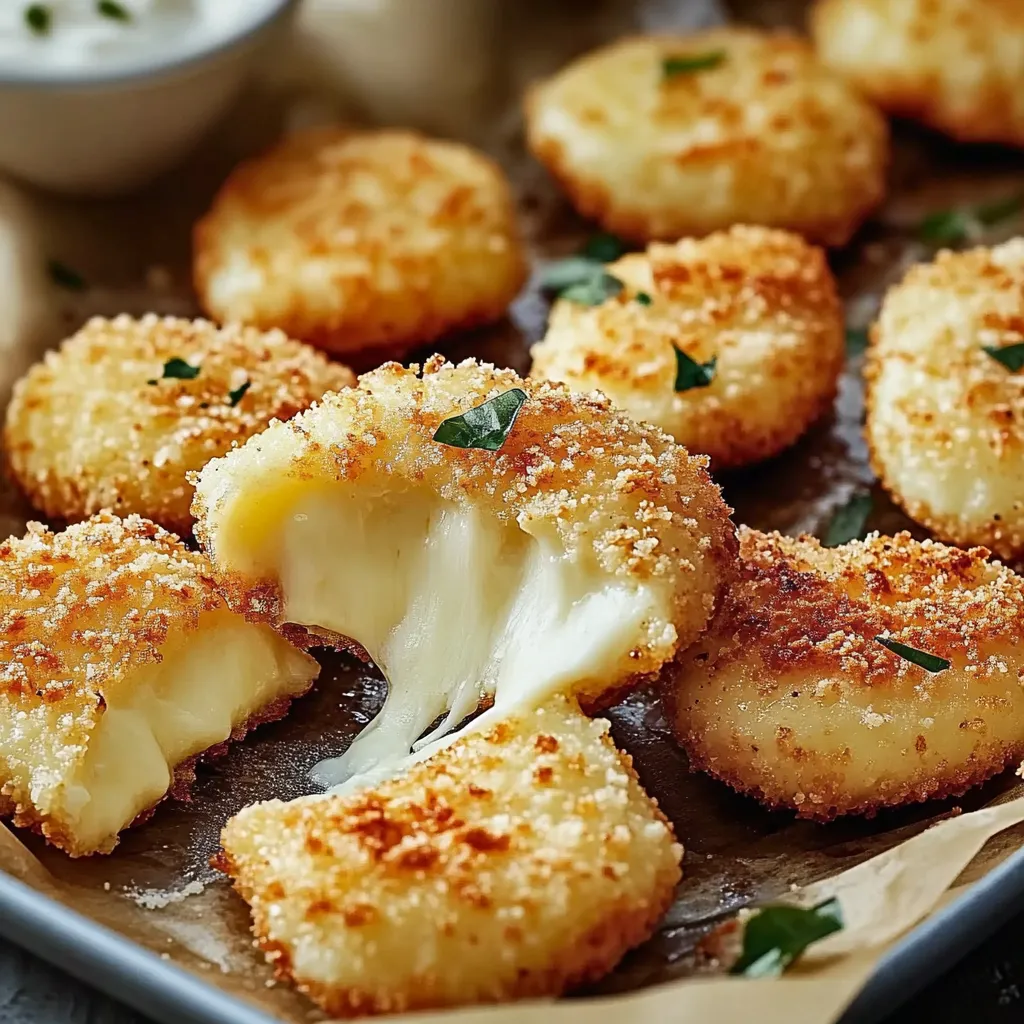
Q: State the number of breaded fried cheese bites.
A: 10